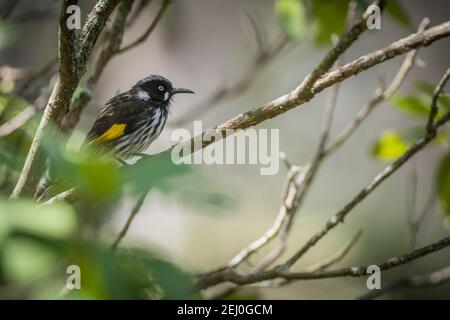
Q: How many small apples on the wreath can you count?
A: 0